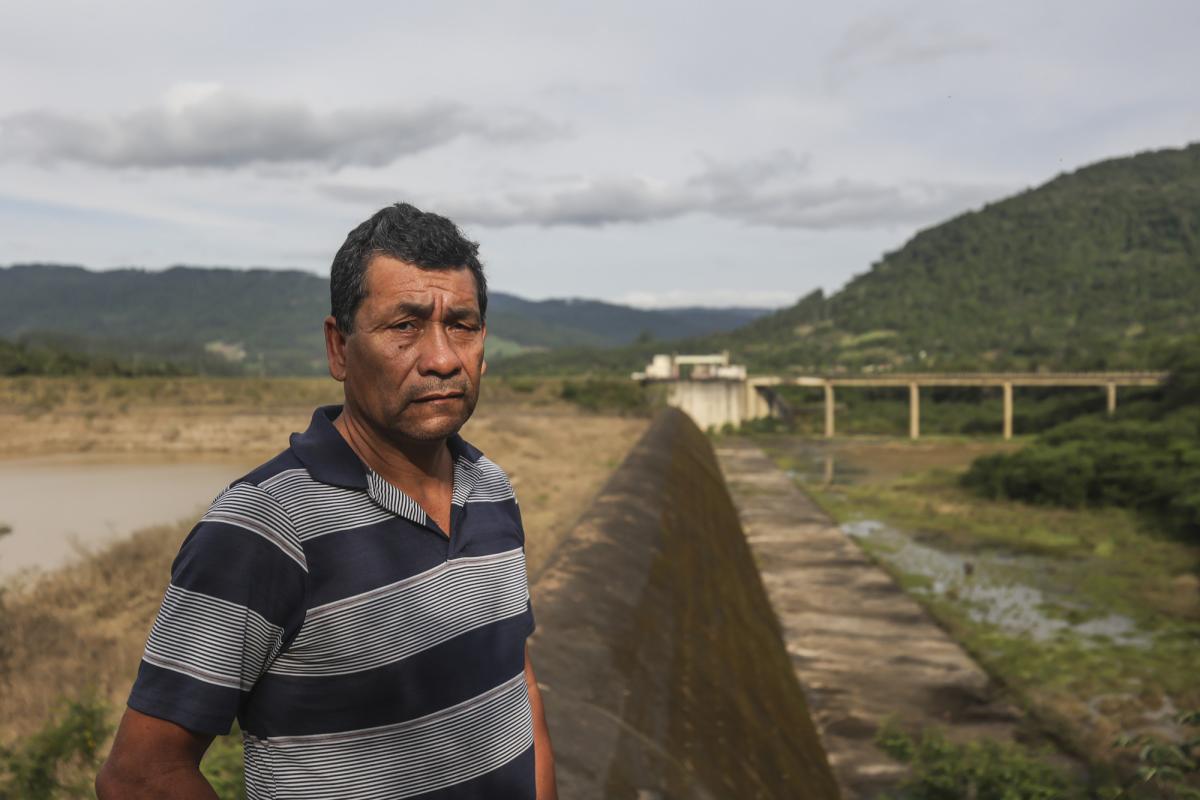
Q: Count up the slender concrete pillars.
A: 4